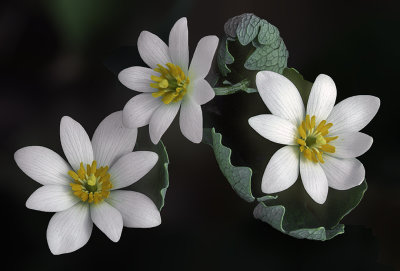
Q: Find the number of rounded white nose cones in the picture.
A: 0